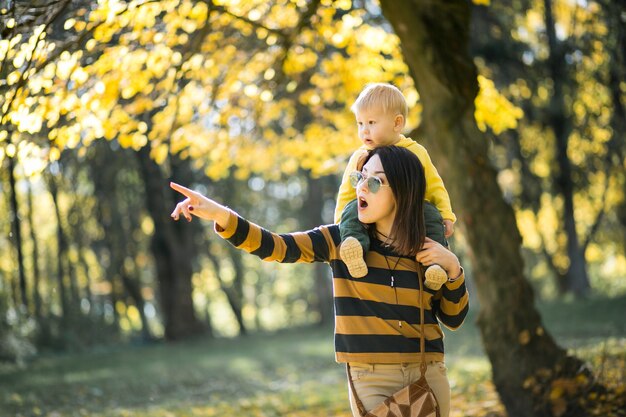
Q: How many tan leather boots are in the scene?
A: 2